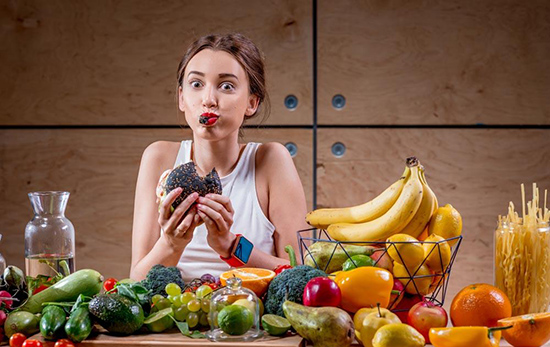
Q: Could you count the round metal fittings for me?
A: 4